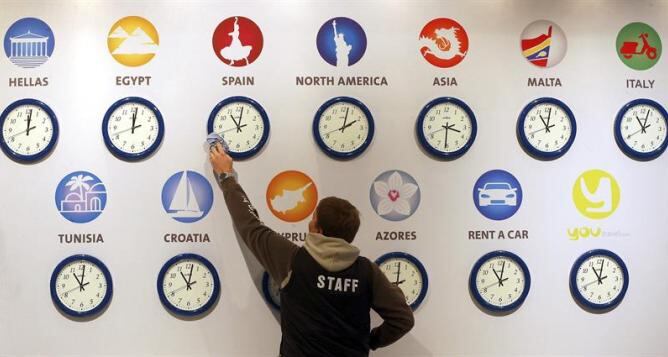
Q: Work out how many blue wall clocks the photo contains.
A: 13